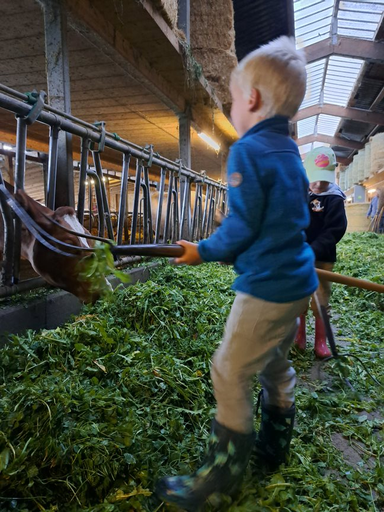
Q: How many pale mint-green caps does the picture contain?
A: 1